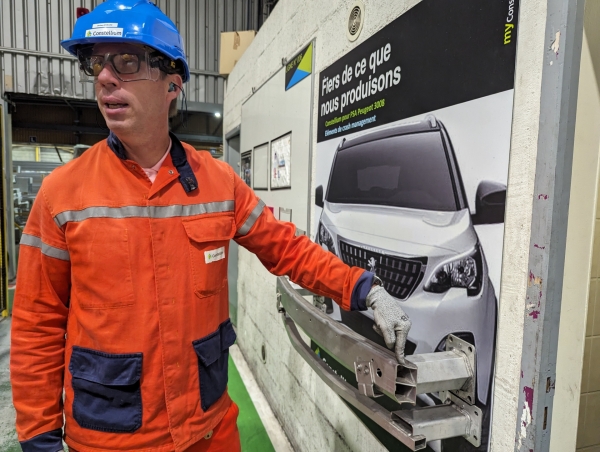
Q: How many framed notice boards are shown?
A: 3